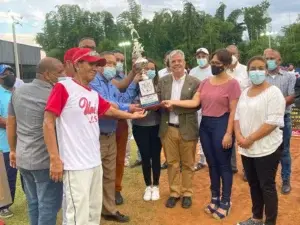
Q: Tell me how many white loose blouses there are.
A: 1